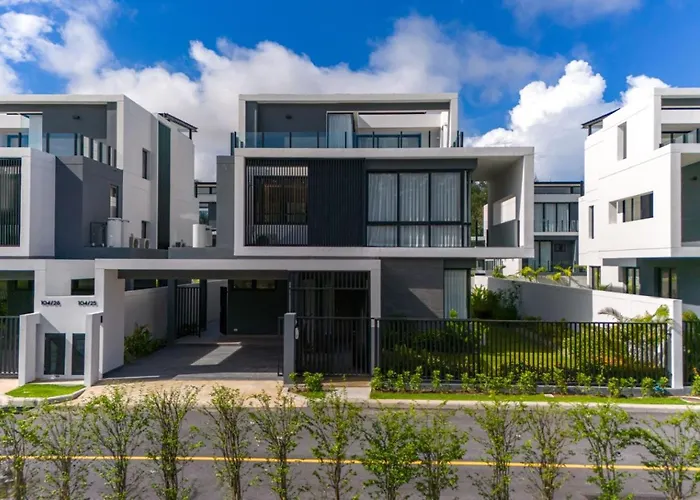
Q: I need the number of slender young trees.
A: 13